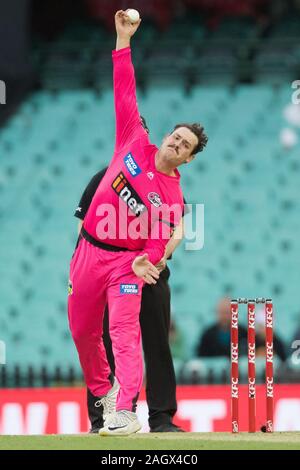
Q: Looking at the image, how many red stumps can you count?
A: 3